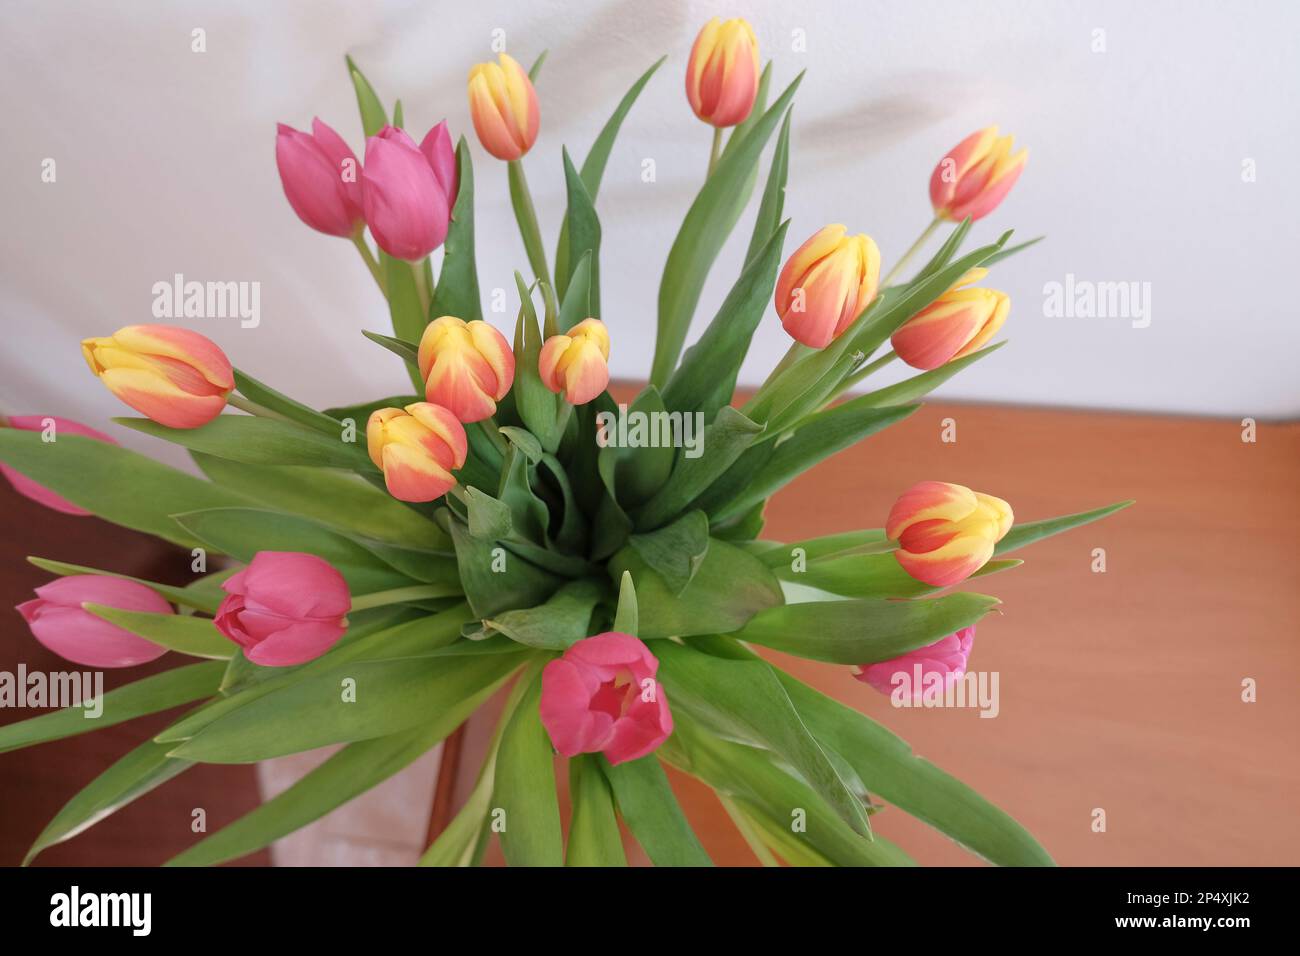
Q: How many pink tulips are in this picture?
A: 7